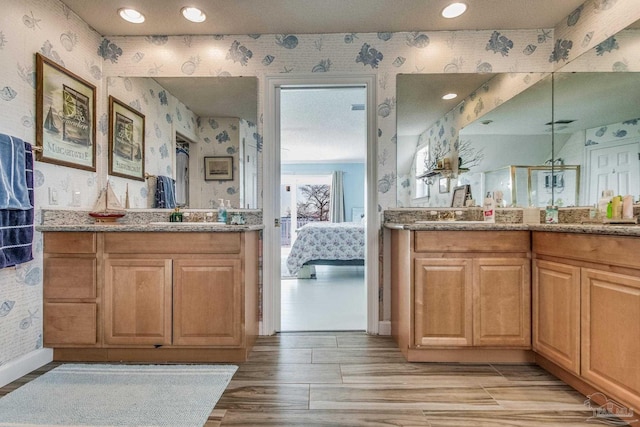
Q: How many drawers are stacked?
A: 3